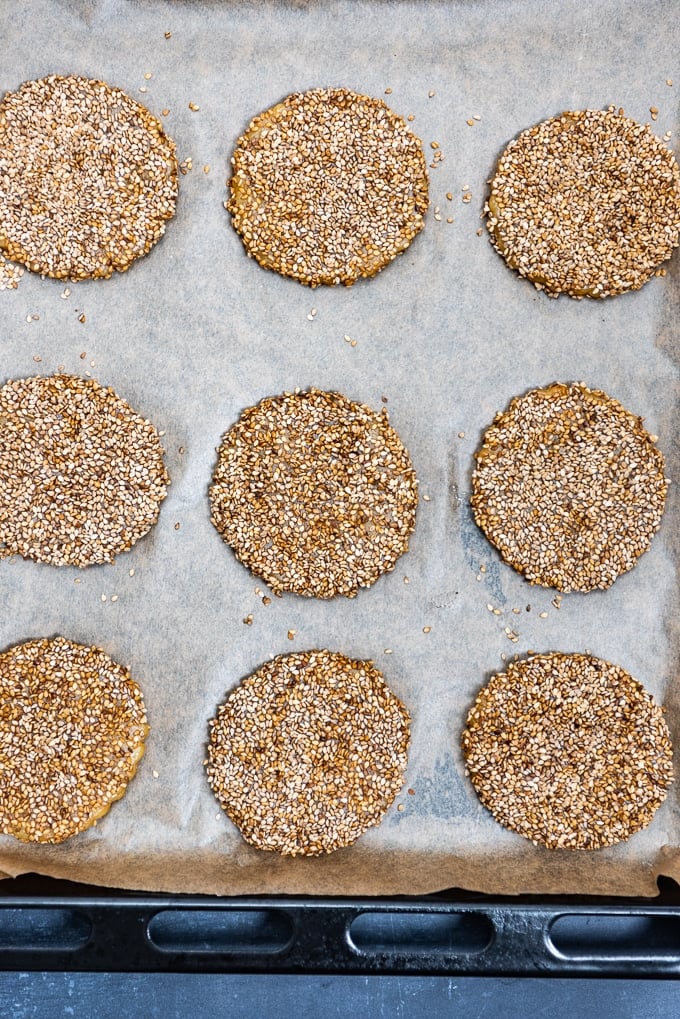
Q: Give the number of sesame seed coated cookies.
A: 9